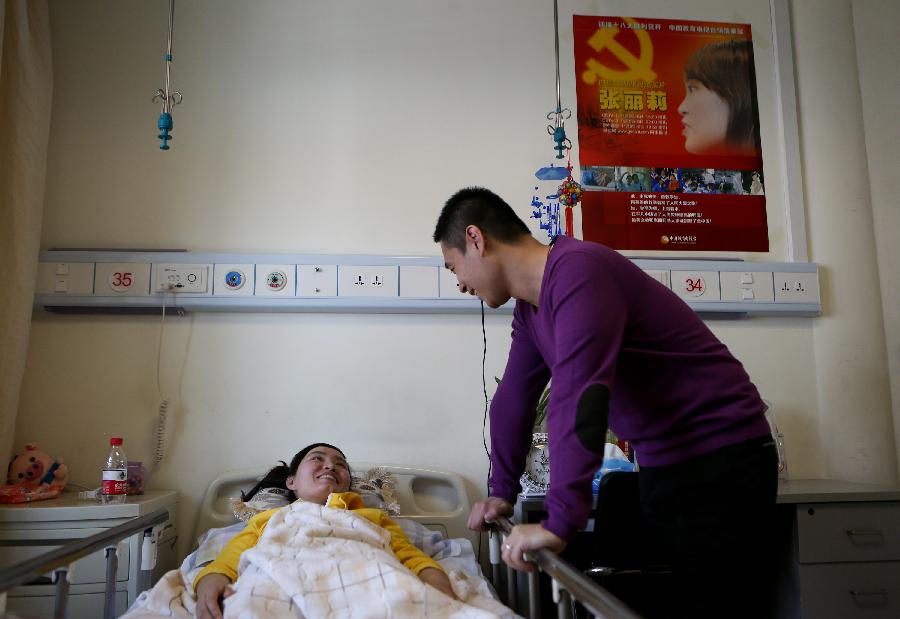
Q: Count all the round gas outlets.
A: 2